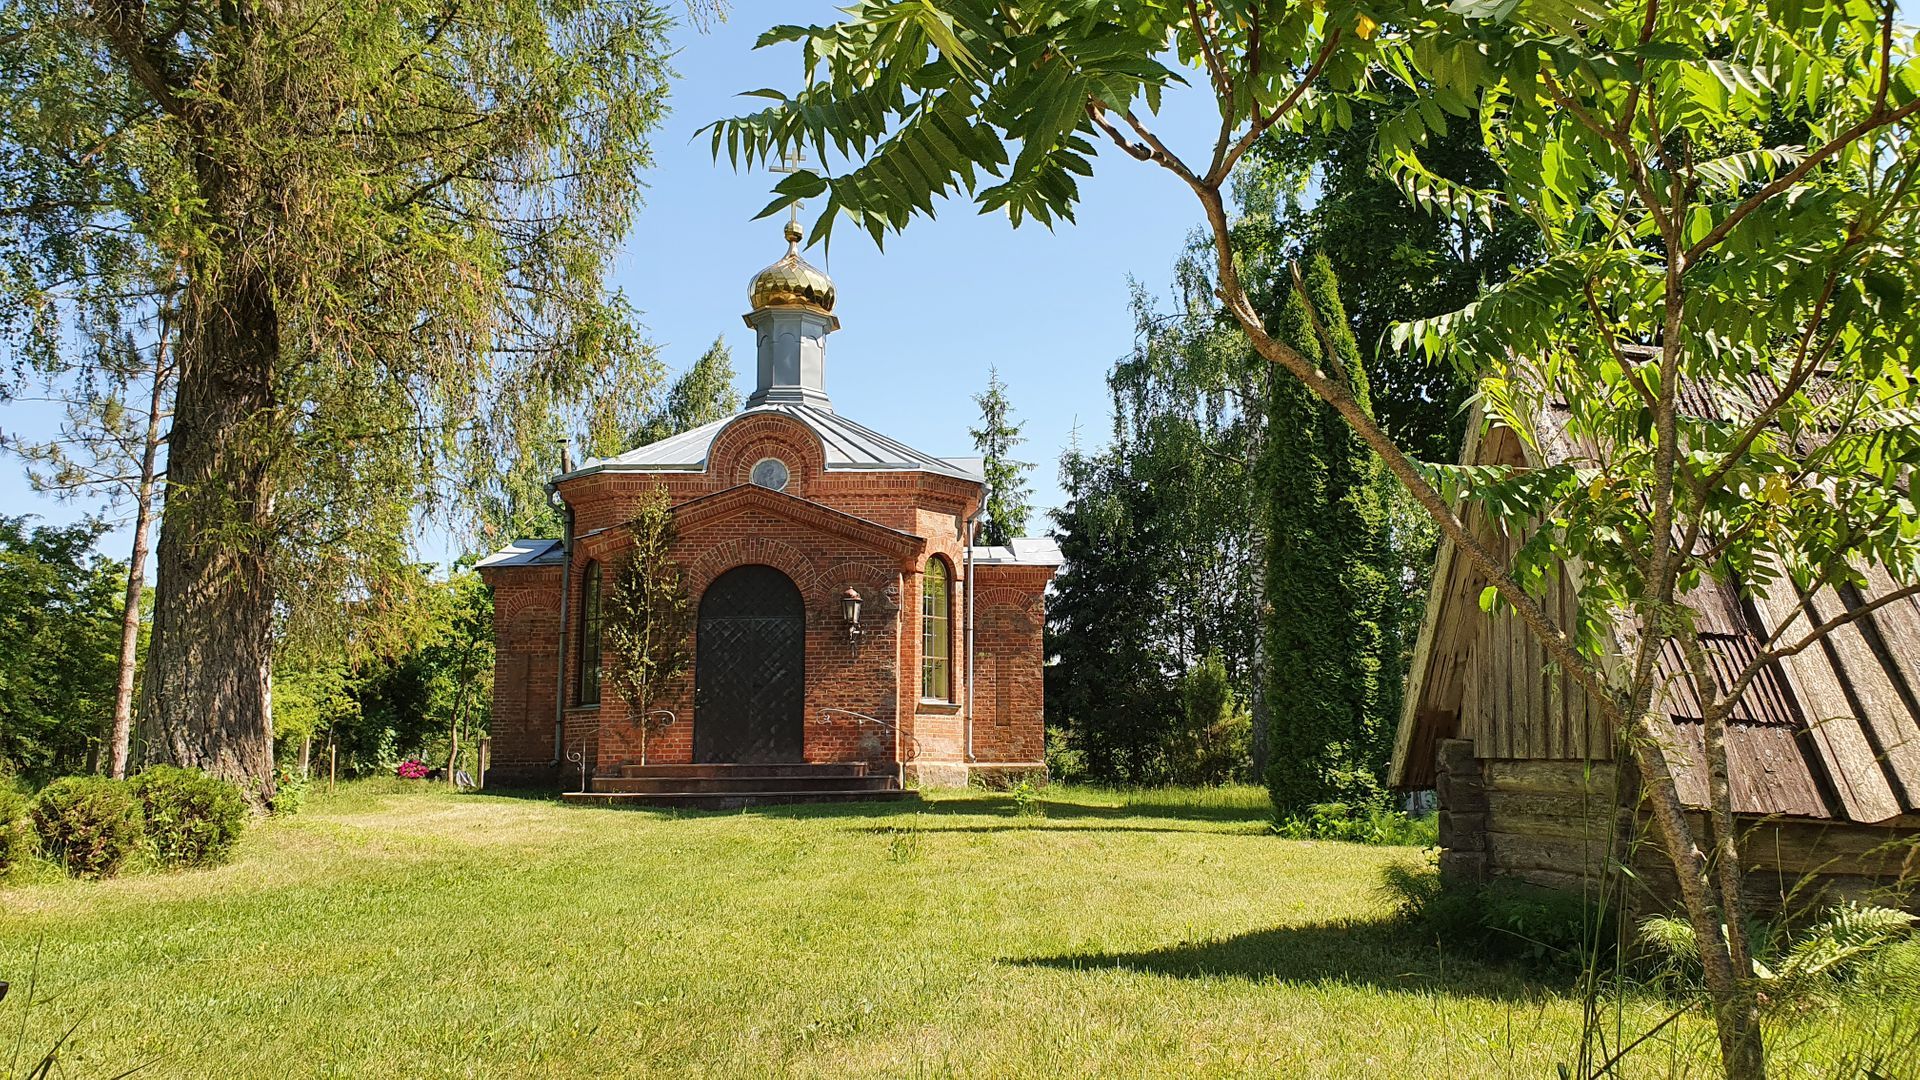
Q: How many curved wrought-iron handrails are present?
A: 2